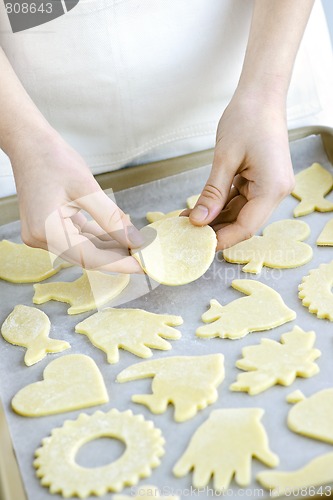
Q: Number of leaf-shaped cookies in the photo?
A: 1